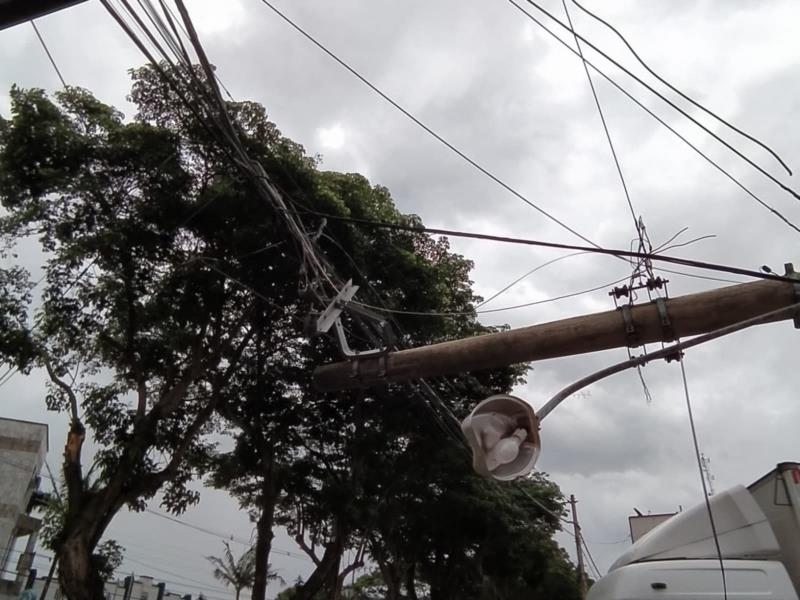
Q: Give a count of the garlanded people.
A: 0